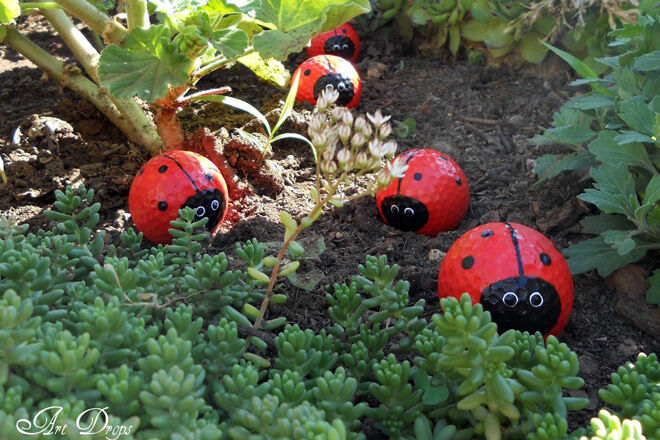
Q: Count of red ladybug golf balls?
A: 5